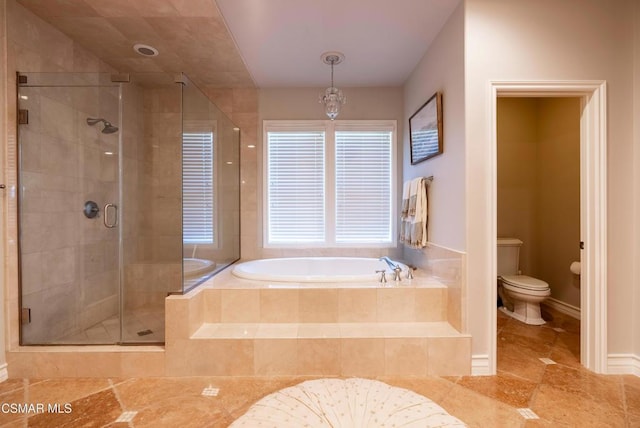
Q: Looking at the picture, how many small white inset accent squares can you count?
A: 5